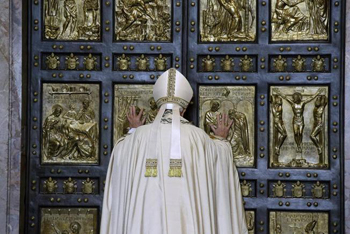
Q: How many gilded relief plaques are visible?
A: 11